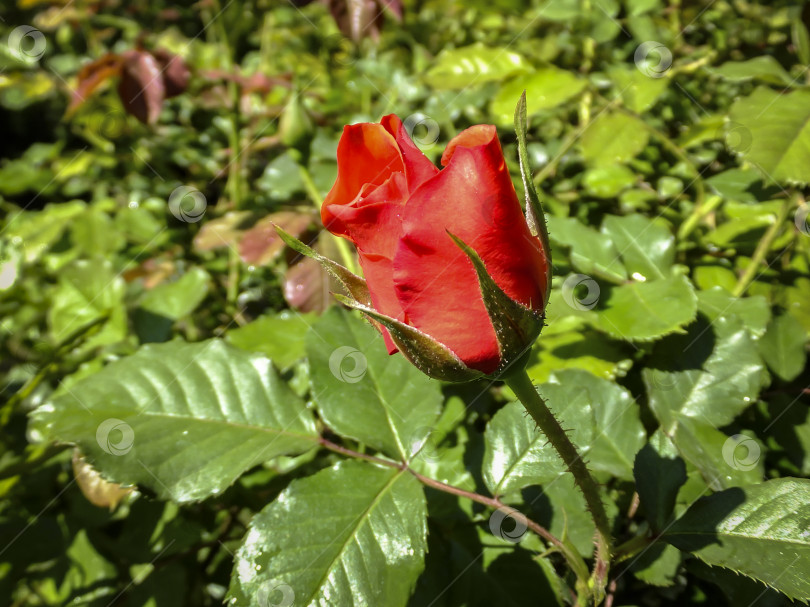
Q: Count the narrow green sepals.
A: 4